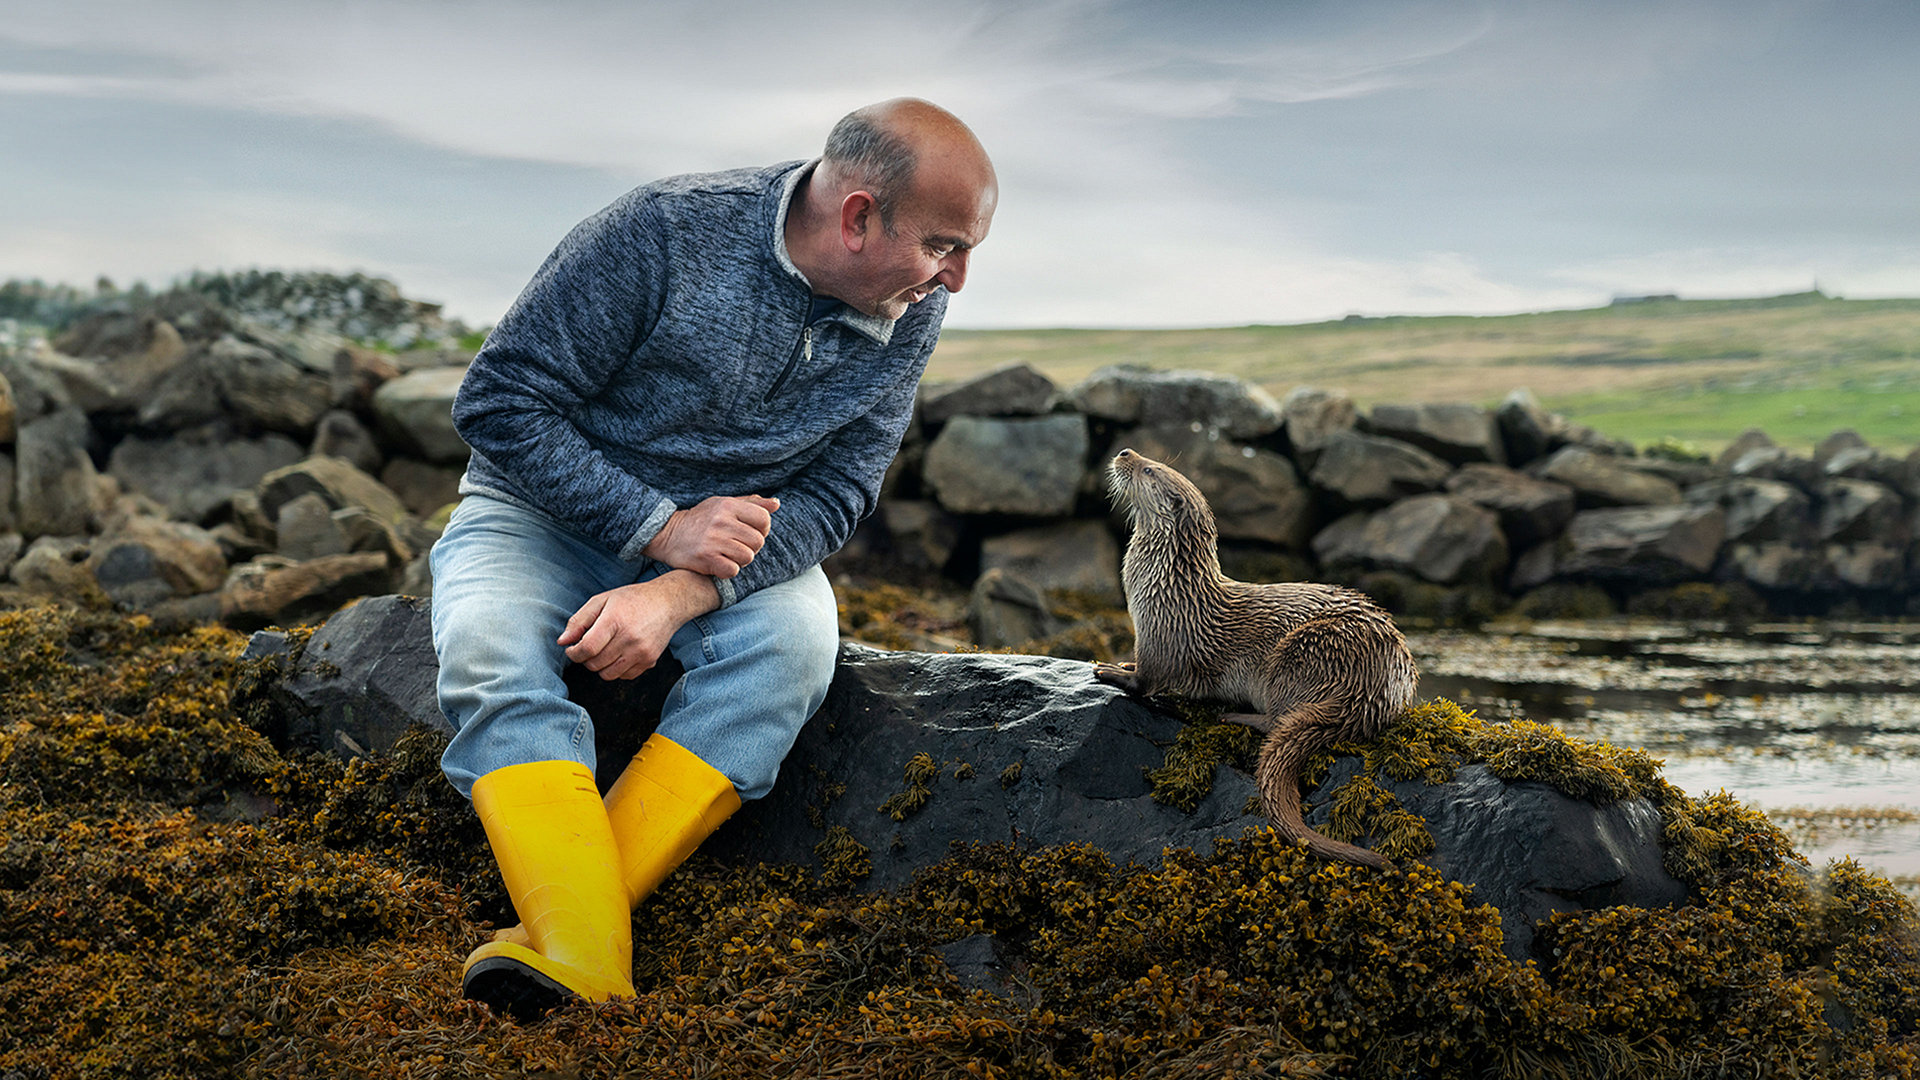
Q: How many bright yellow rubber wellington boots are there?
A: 2